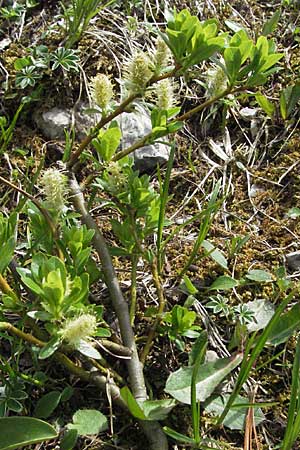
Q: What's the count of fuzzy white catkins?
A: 8